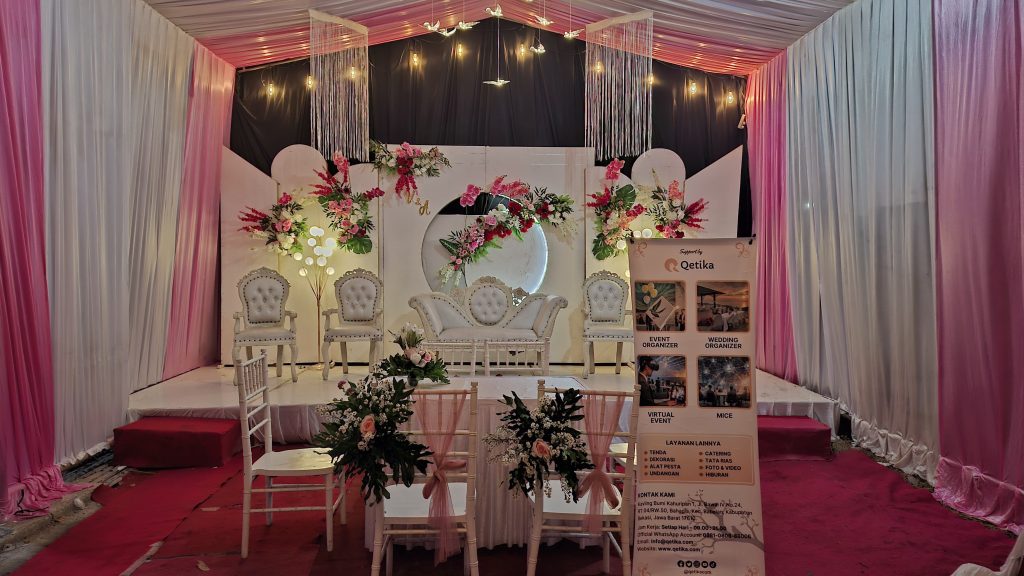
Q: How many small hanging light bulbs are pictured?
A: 10